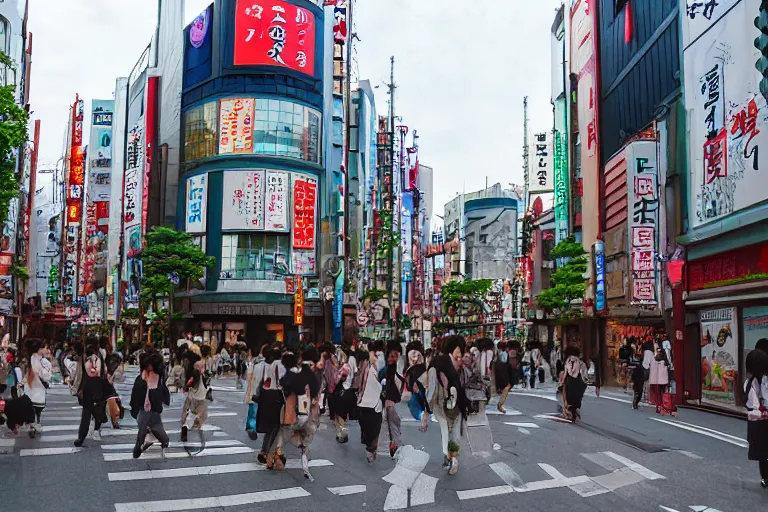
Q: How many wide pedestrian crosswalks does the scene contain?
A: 1